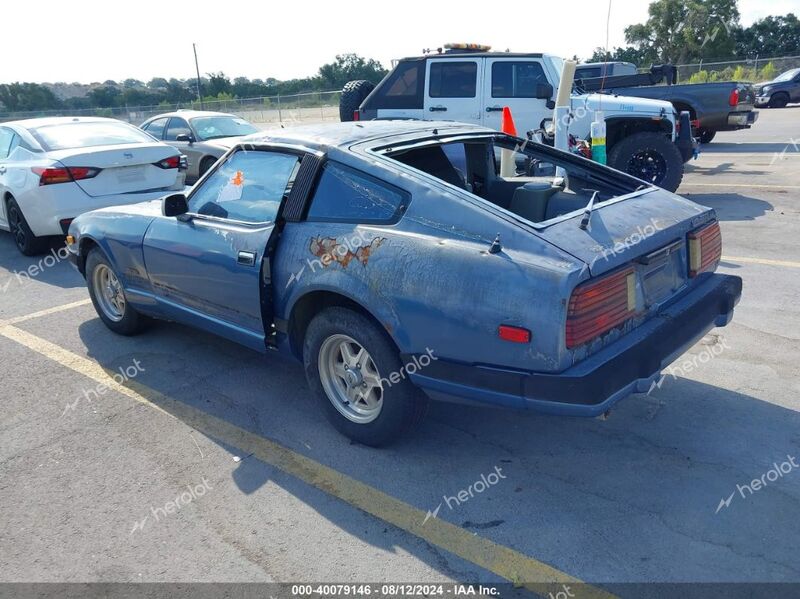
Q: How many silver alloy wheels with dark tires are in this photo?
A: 2